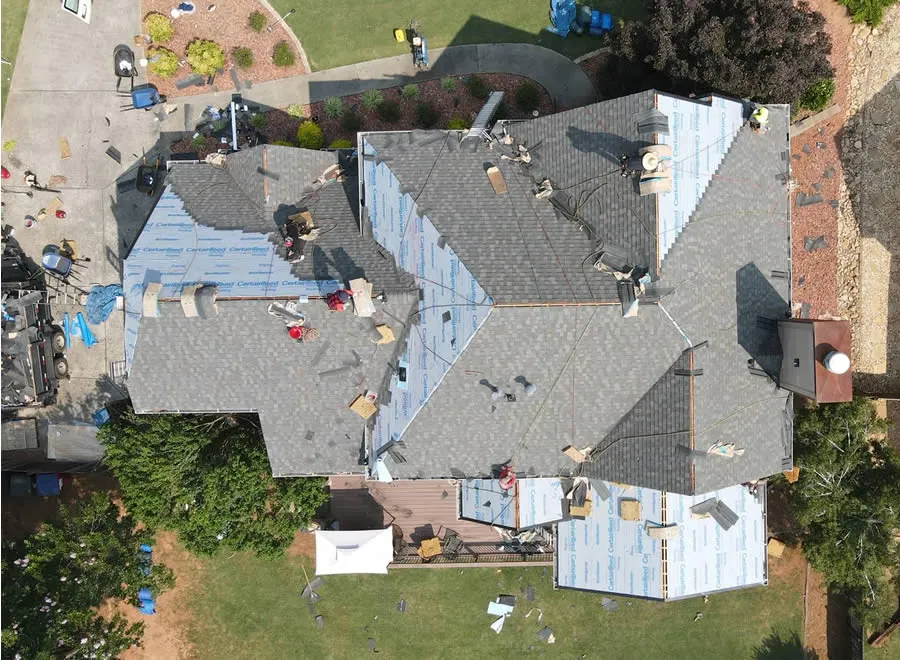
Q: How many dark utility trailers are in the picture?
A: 1